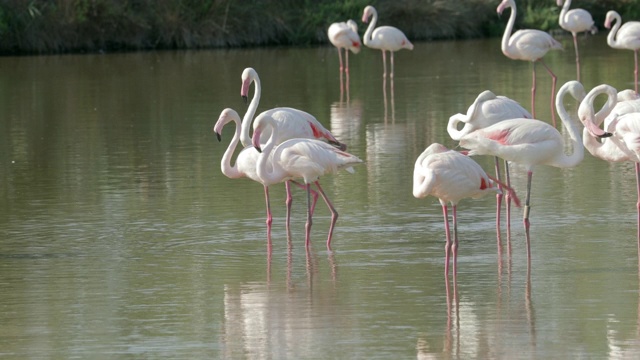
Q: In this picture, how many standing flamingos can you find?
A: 13